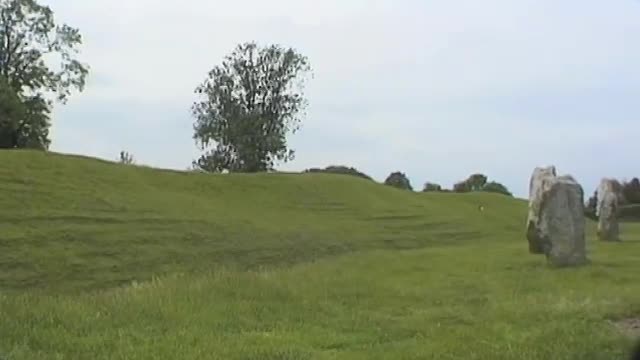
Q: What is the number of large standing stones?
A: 3